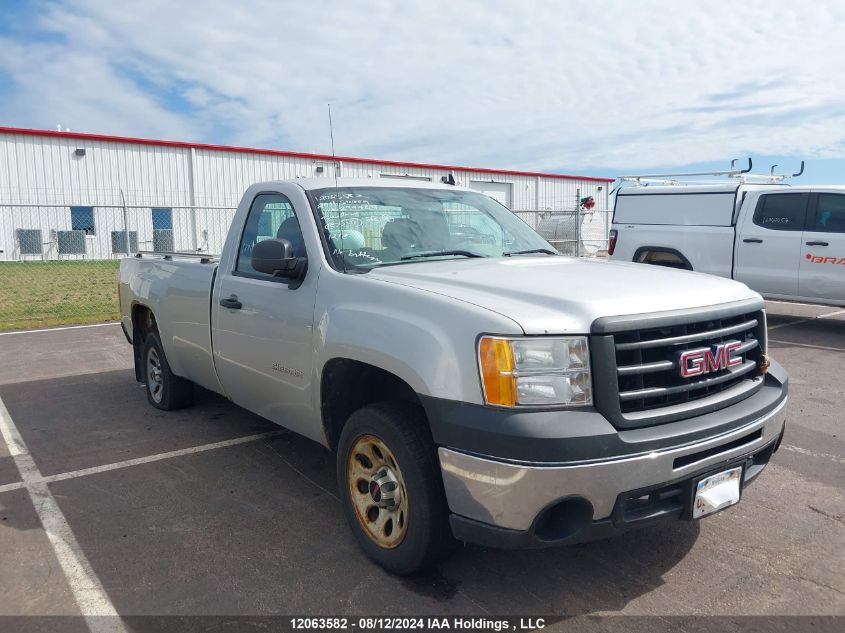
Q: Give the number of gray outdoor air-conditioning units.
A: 4